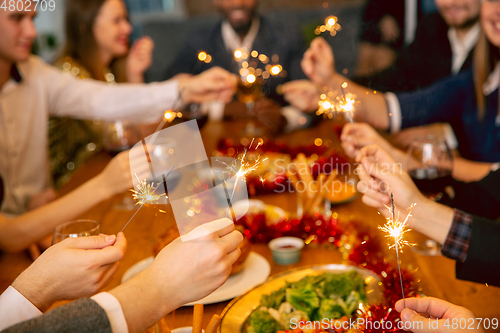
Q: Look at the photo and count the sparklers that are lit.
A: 11